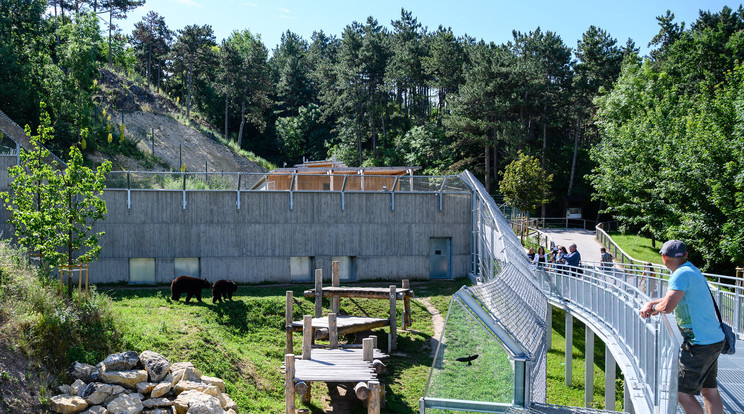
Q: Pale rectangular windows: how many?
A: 4